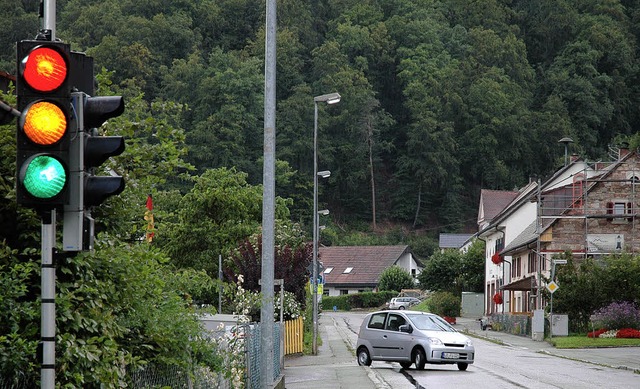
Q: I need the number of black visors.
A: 3